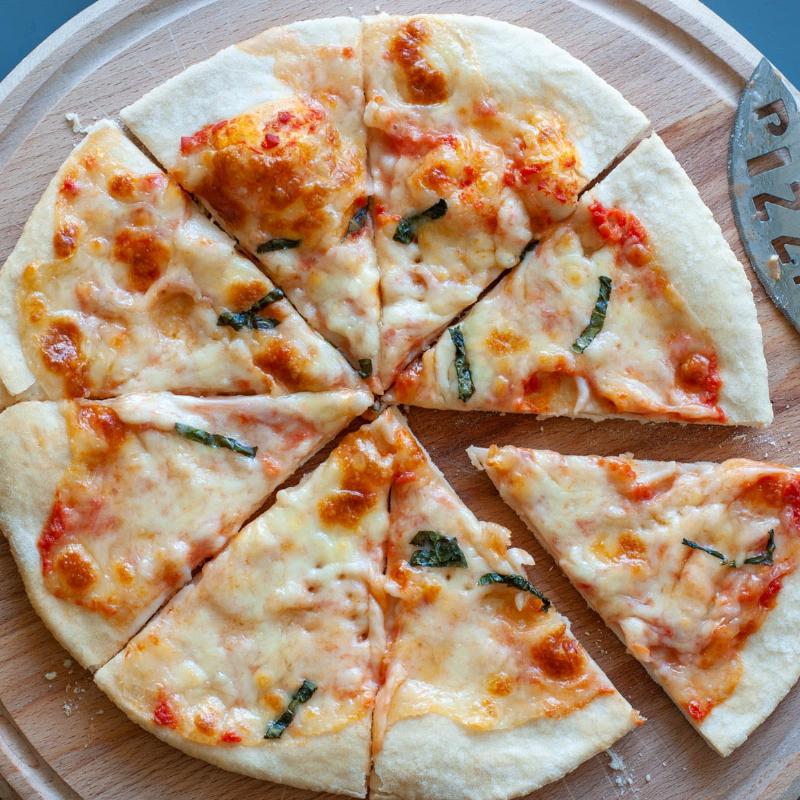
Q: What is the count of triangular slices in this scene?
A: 8